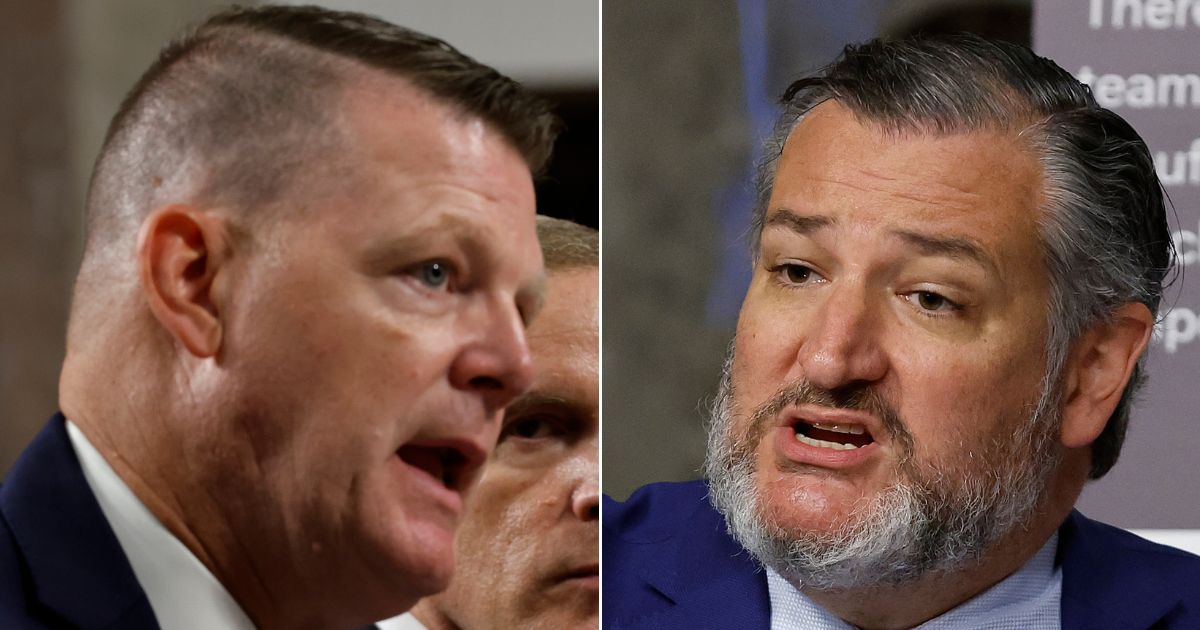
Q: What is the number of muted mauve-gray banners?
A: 1